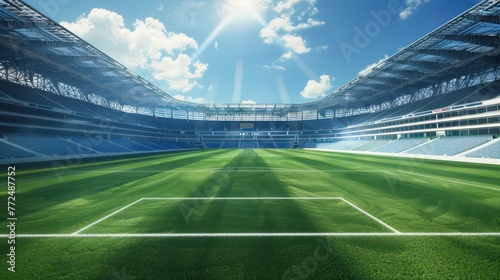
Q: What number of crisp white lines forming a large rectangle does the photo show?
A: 4